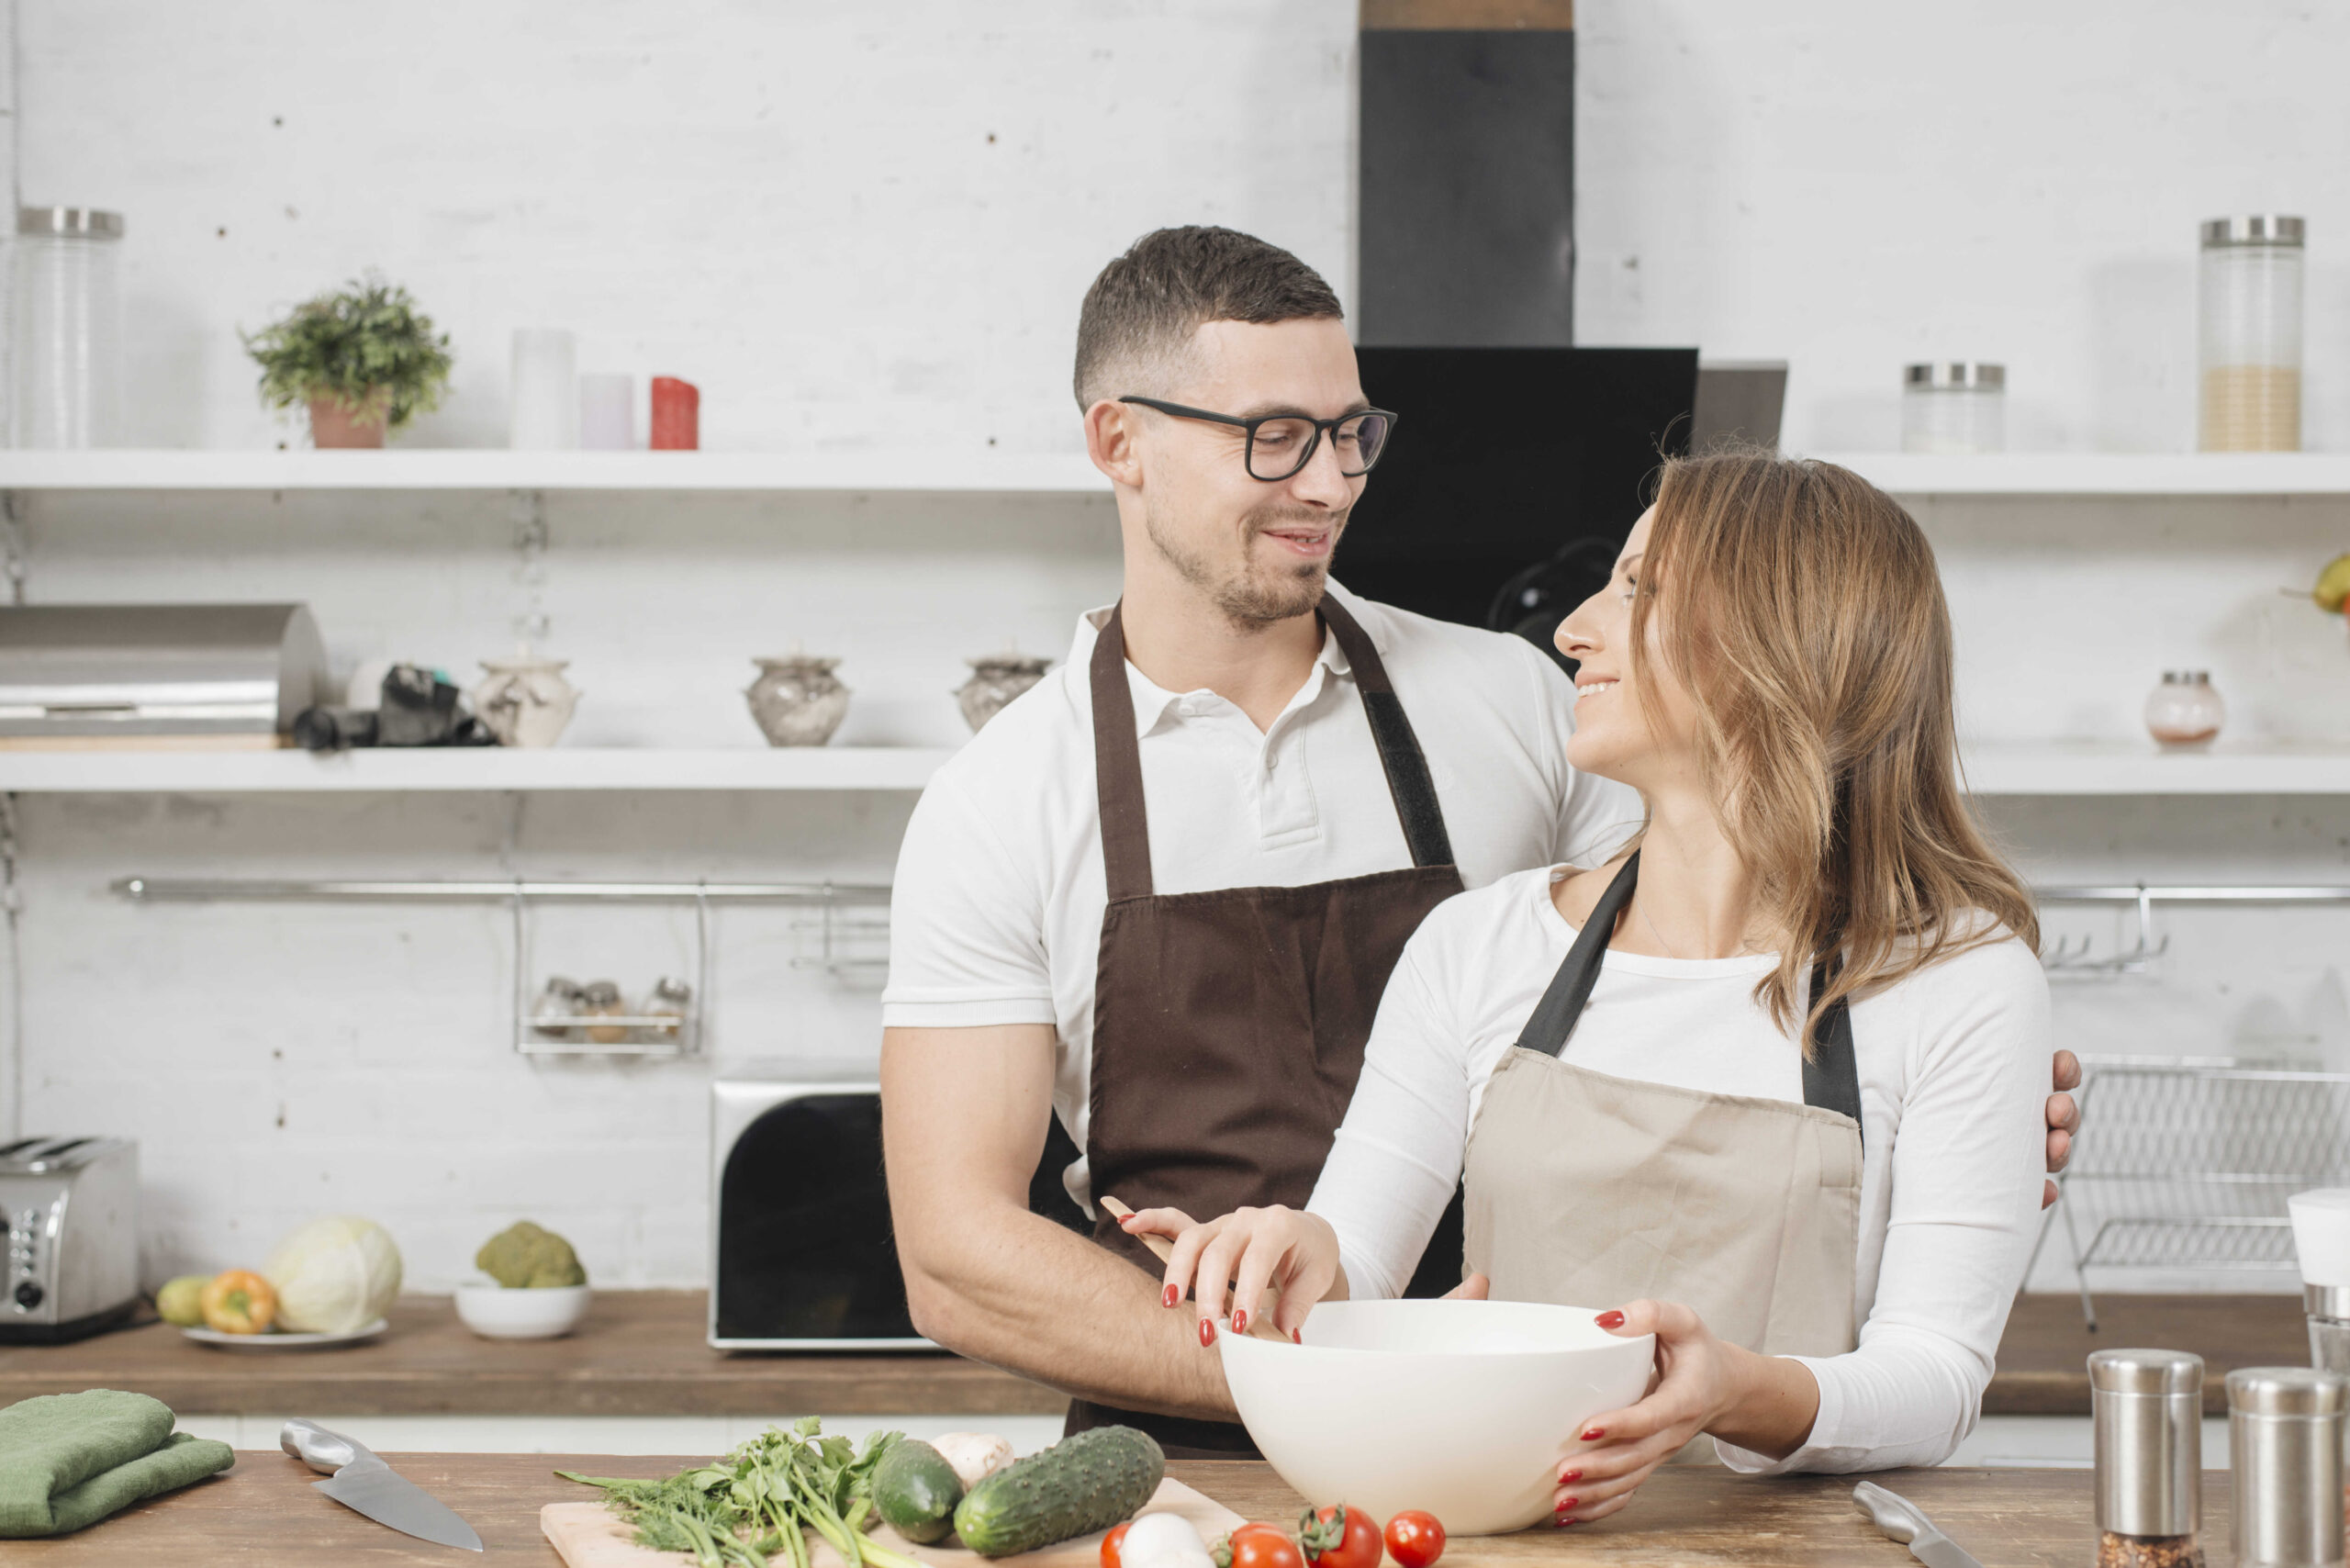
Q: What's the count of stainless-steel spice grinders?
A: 2